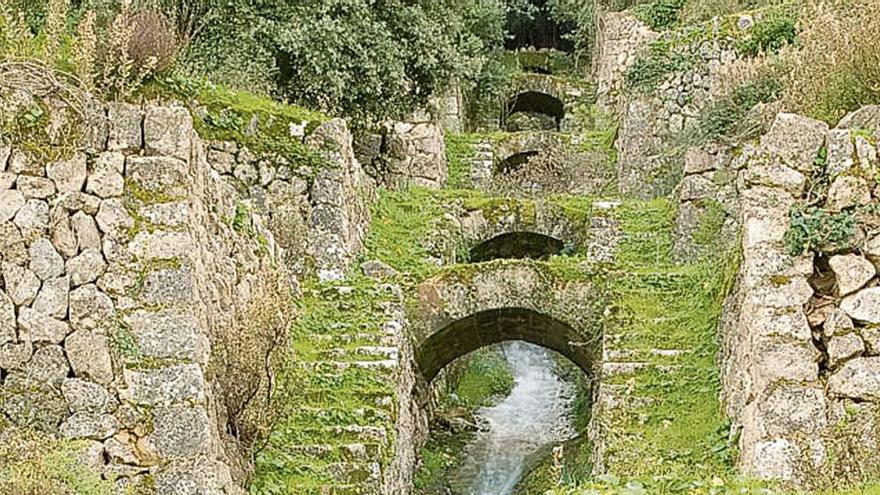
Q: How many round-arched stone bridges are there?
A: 4